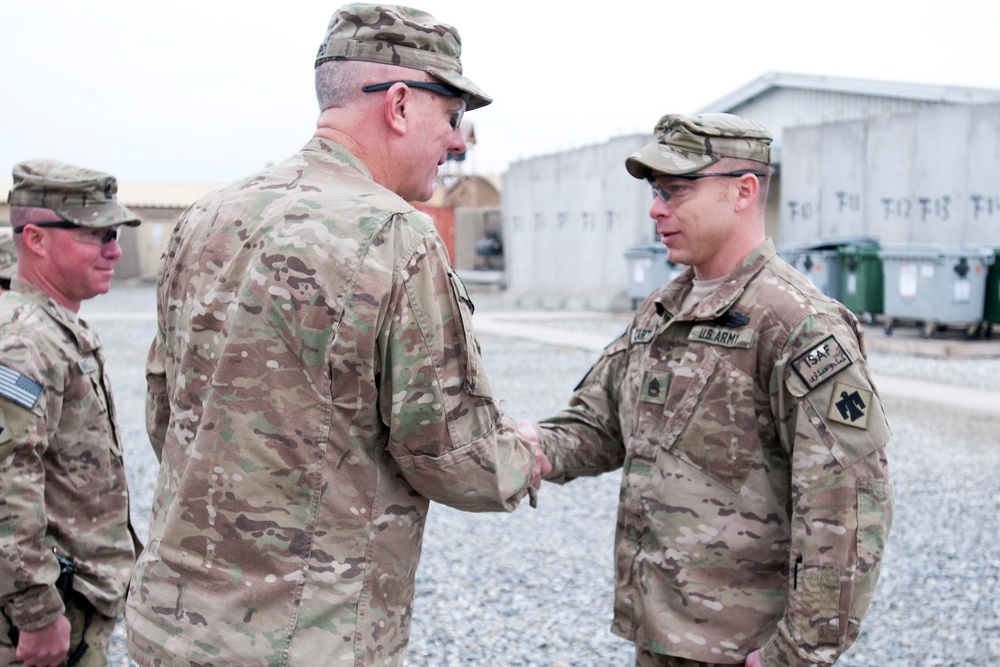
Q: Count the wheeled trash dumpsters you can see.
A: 5